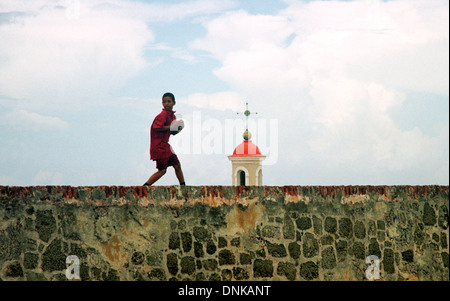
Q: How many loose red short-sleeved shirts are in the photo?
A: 1